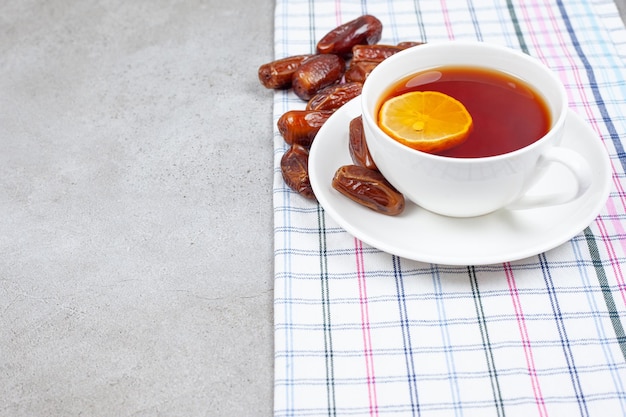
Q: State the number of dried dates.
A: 11